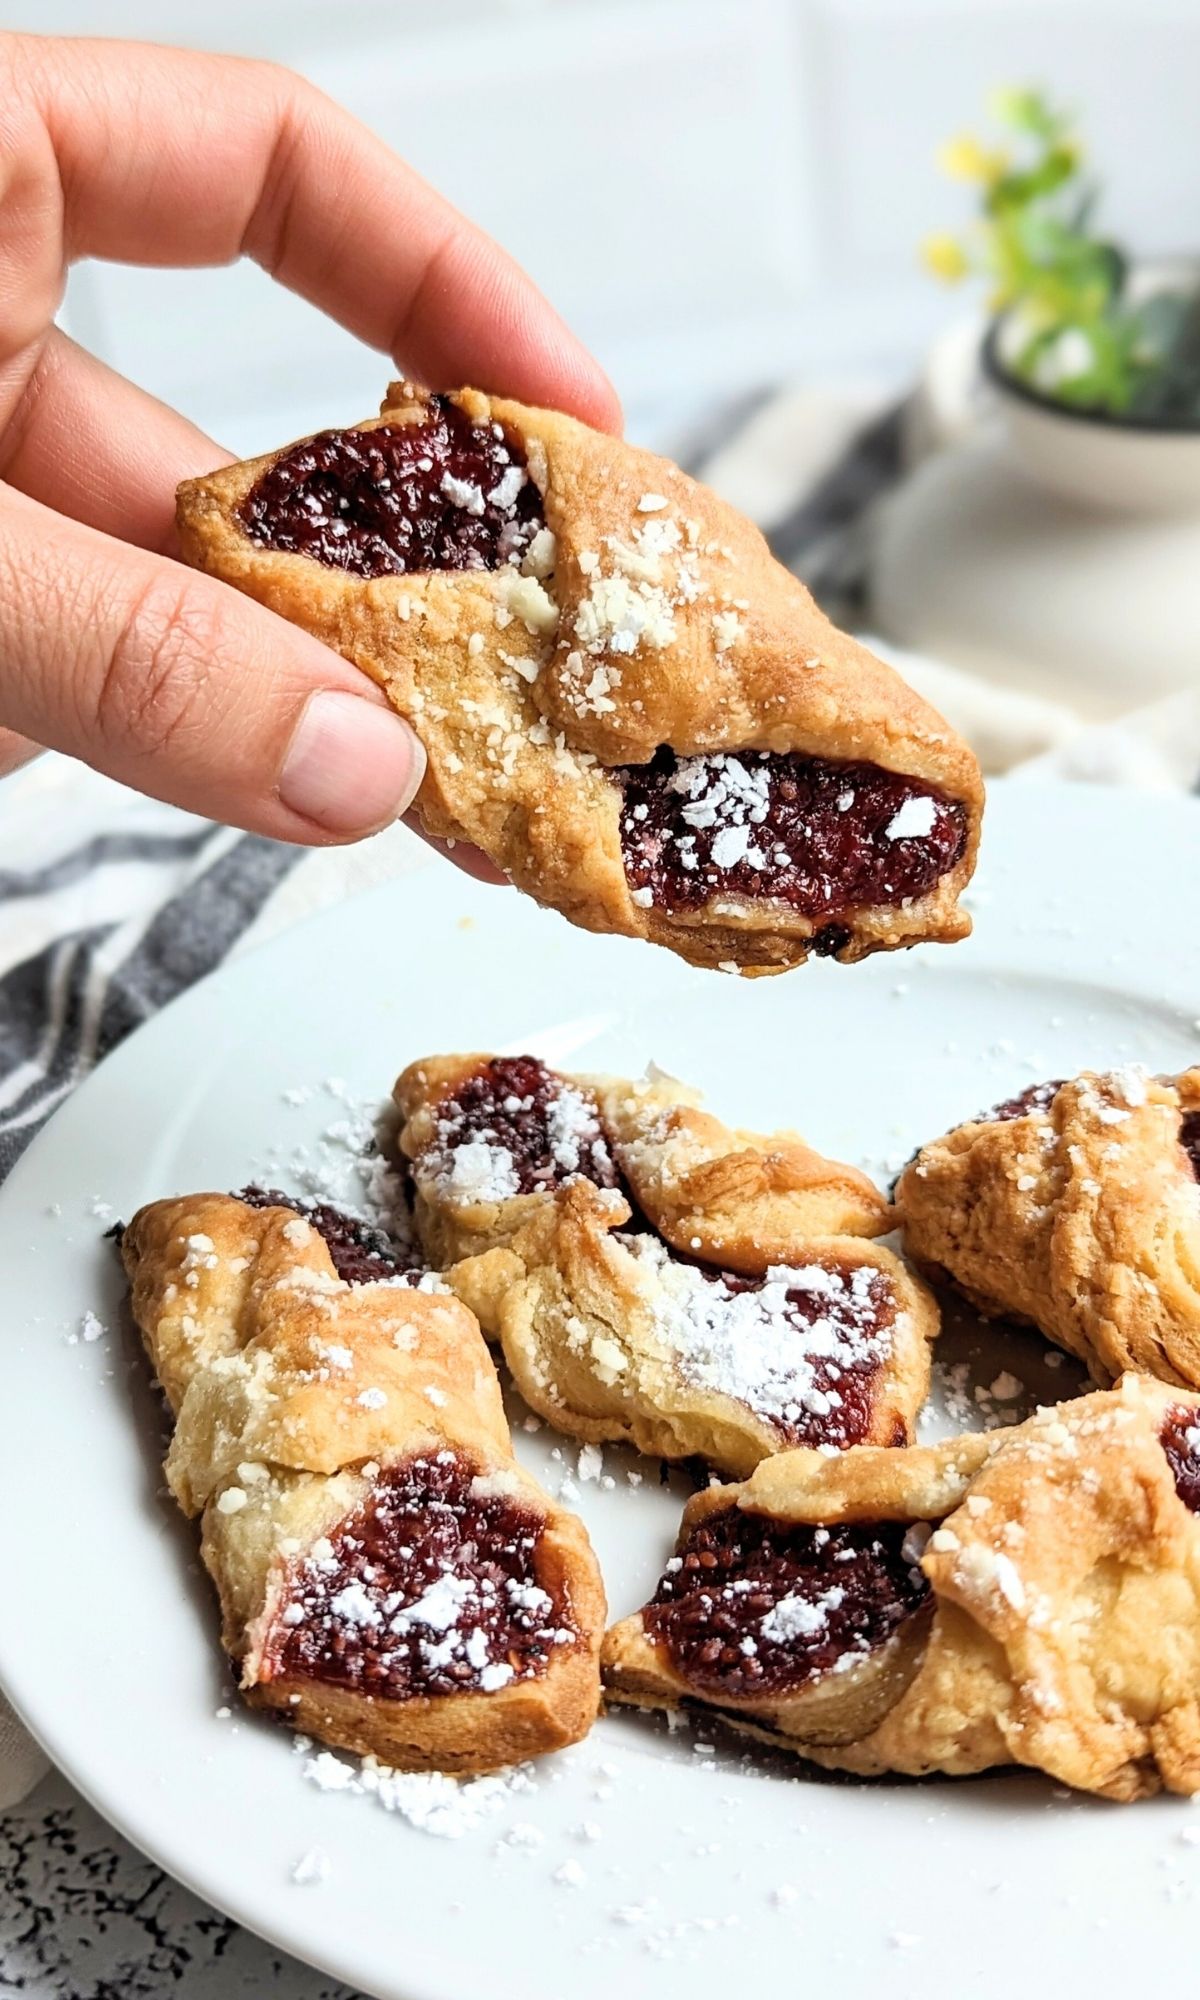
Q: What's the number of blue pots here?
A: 0